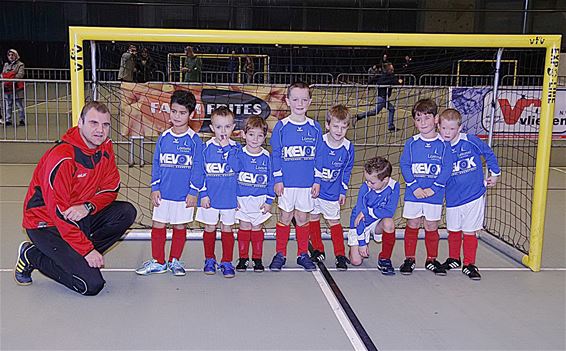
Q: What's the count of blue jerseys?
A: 8